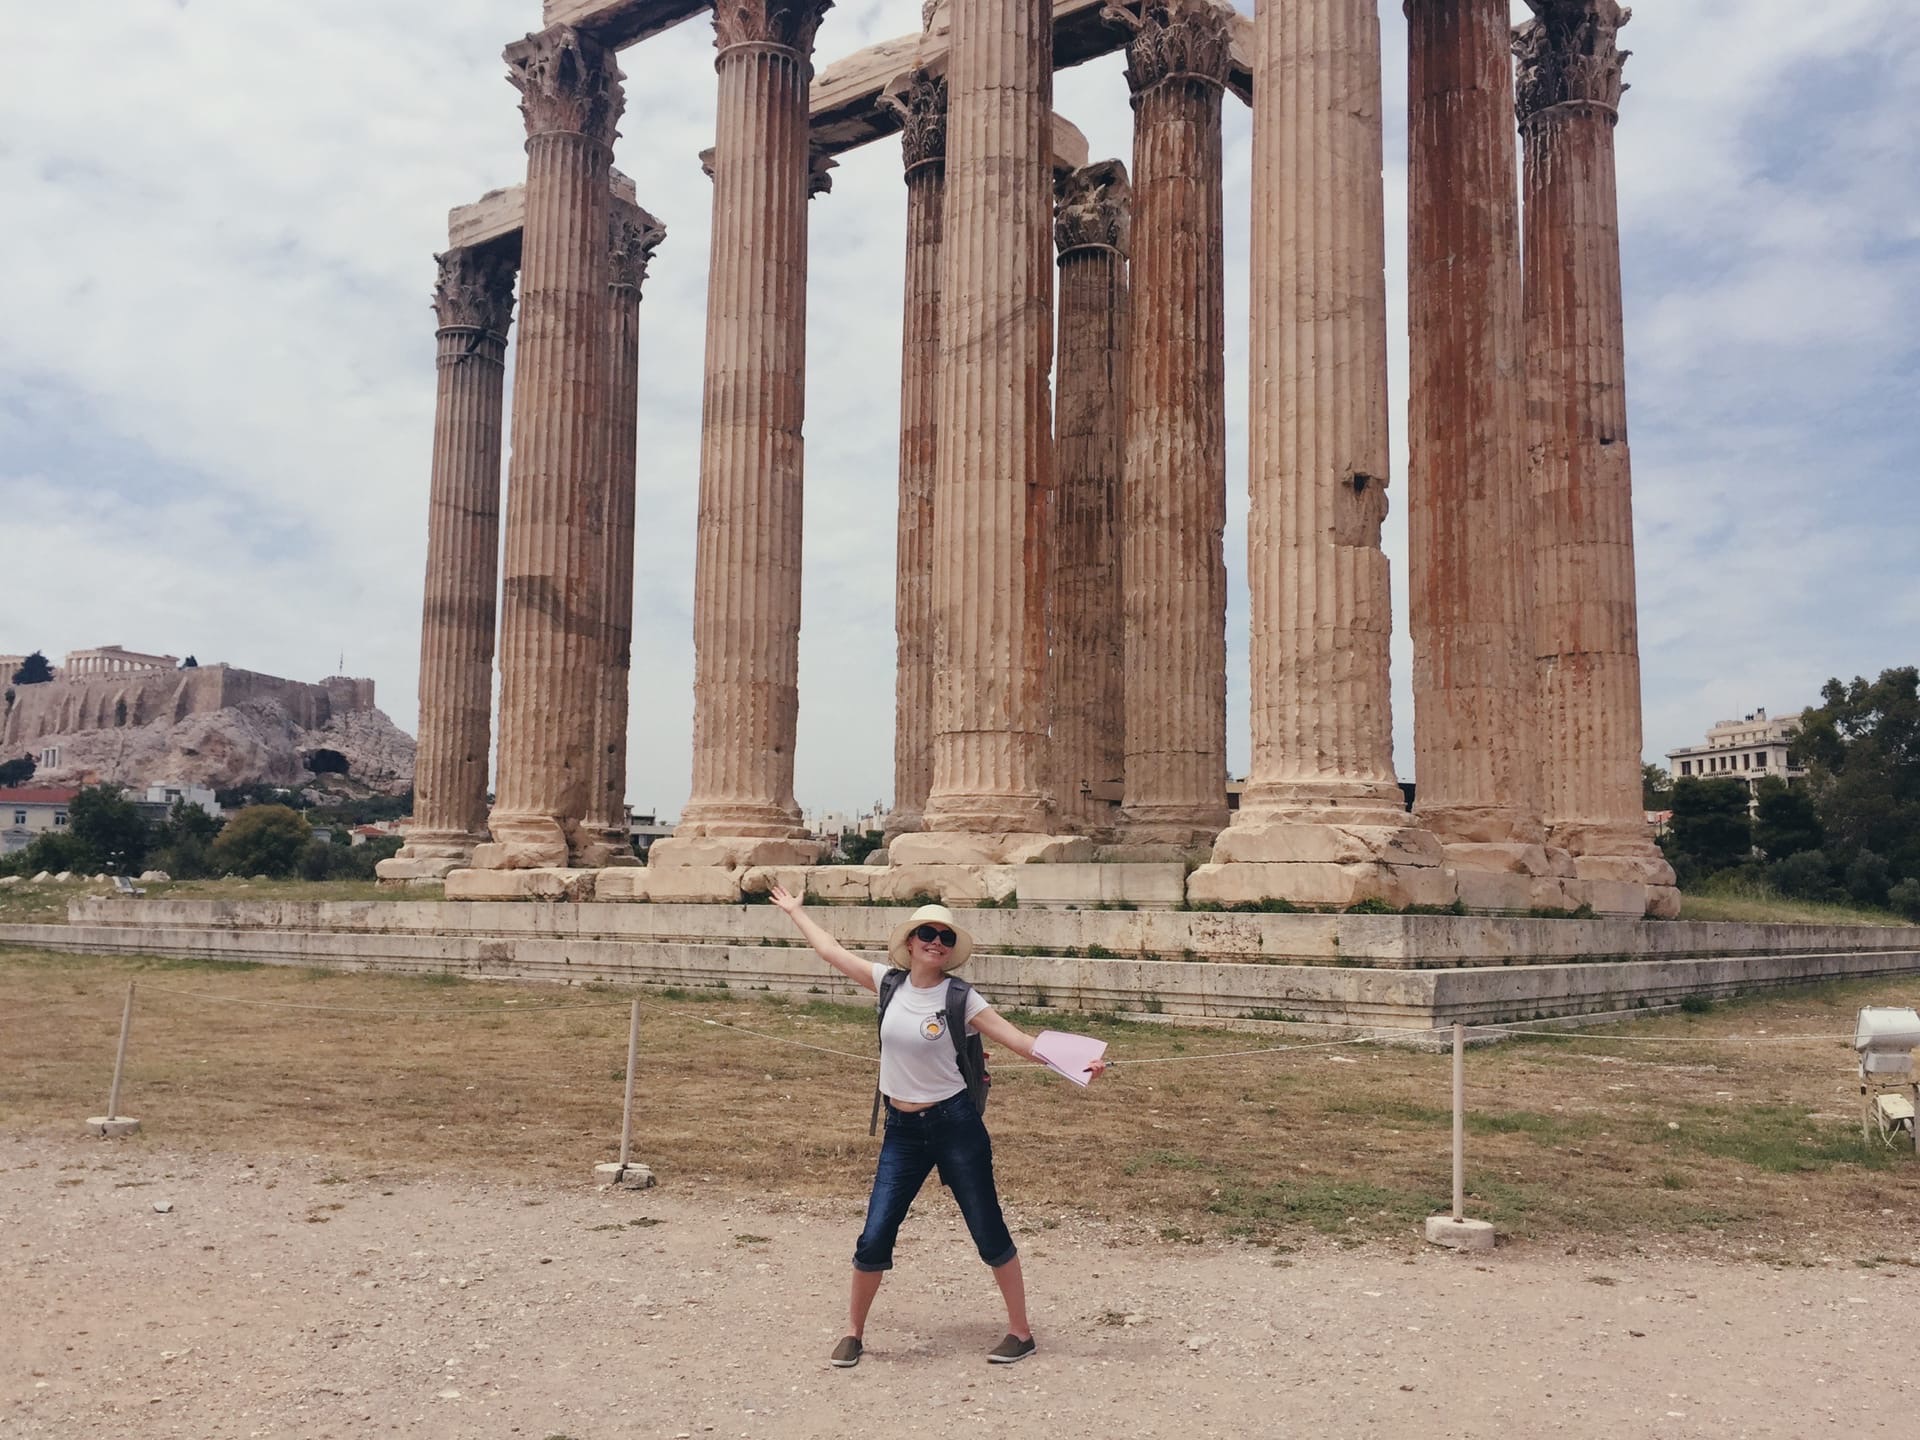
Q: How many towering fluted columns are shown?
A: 11